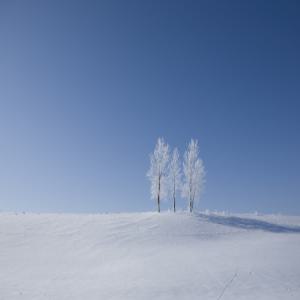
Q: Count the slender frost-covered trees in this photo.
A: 3